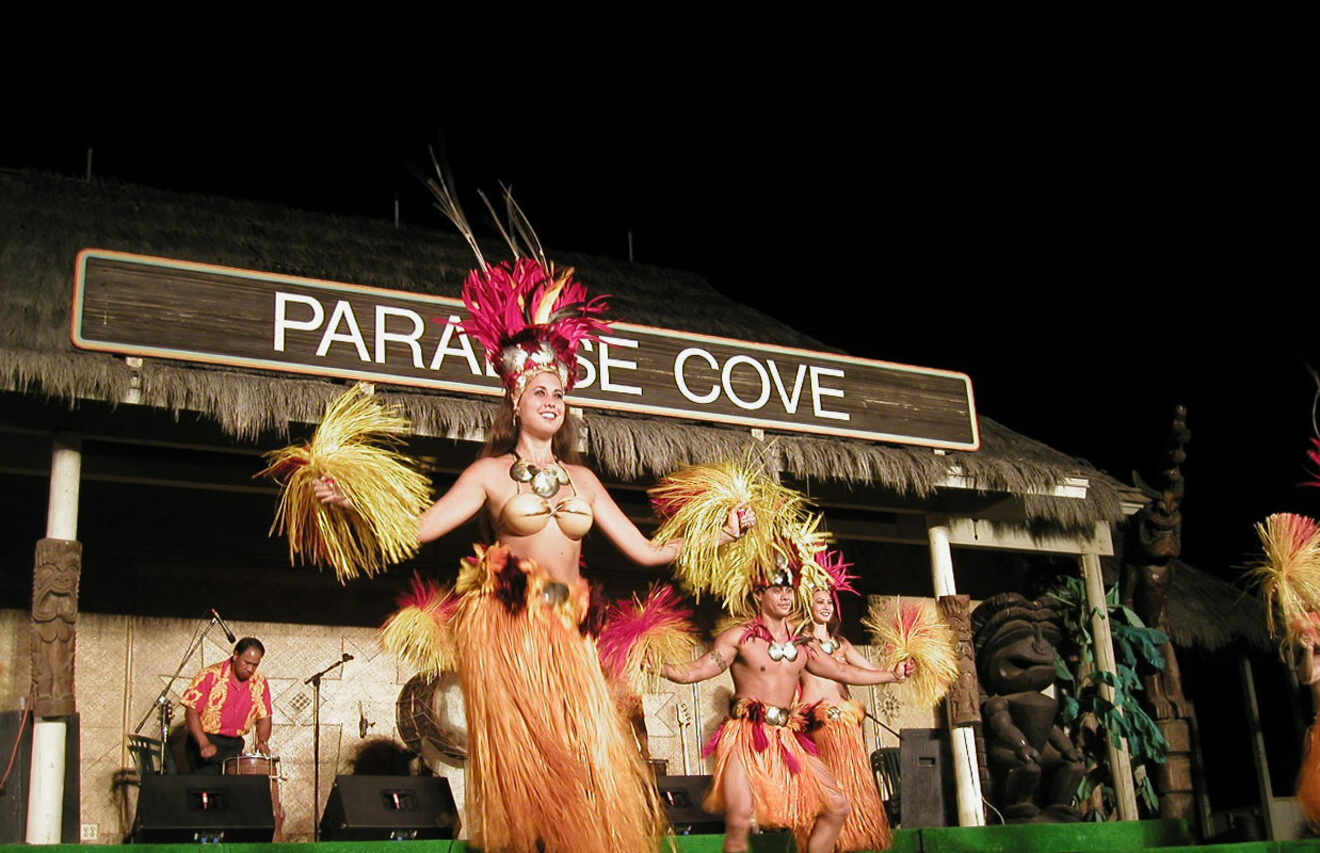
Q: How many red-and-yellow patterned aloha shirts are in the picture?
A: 1